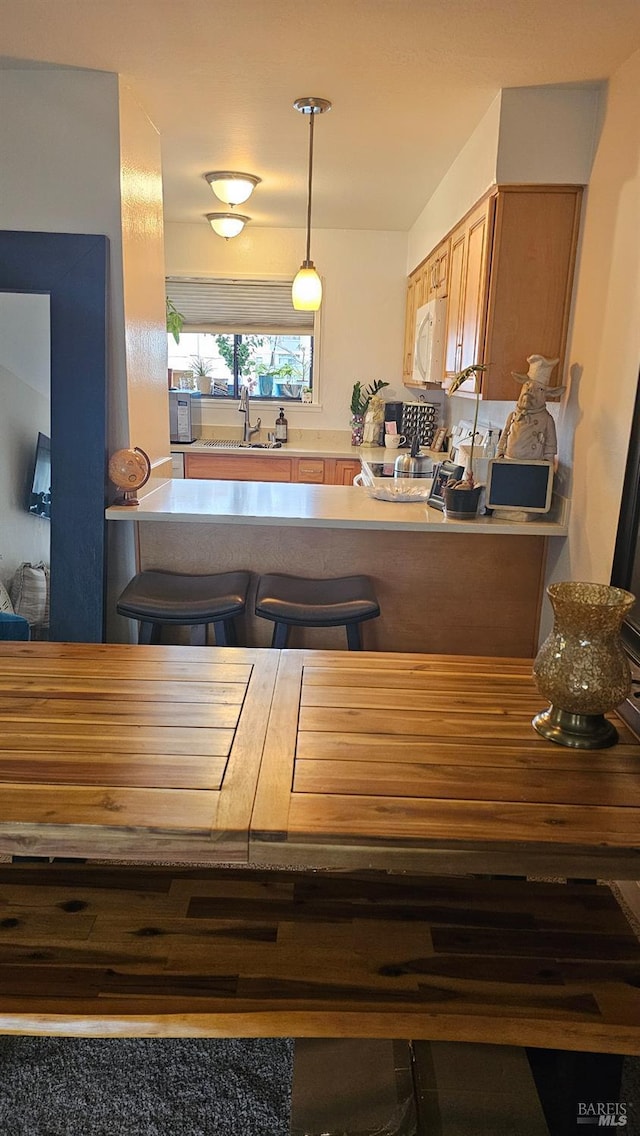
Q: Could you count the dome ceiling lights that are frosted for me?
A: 2